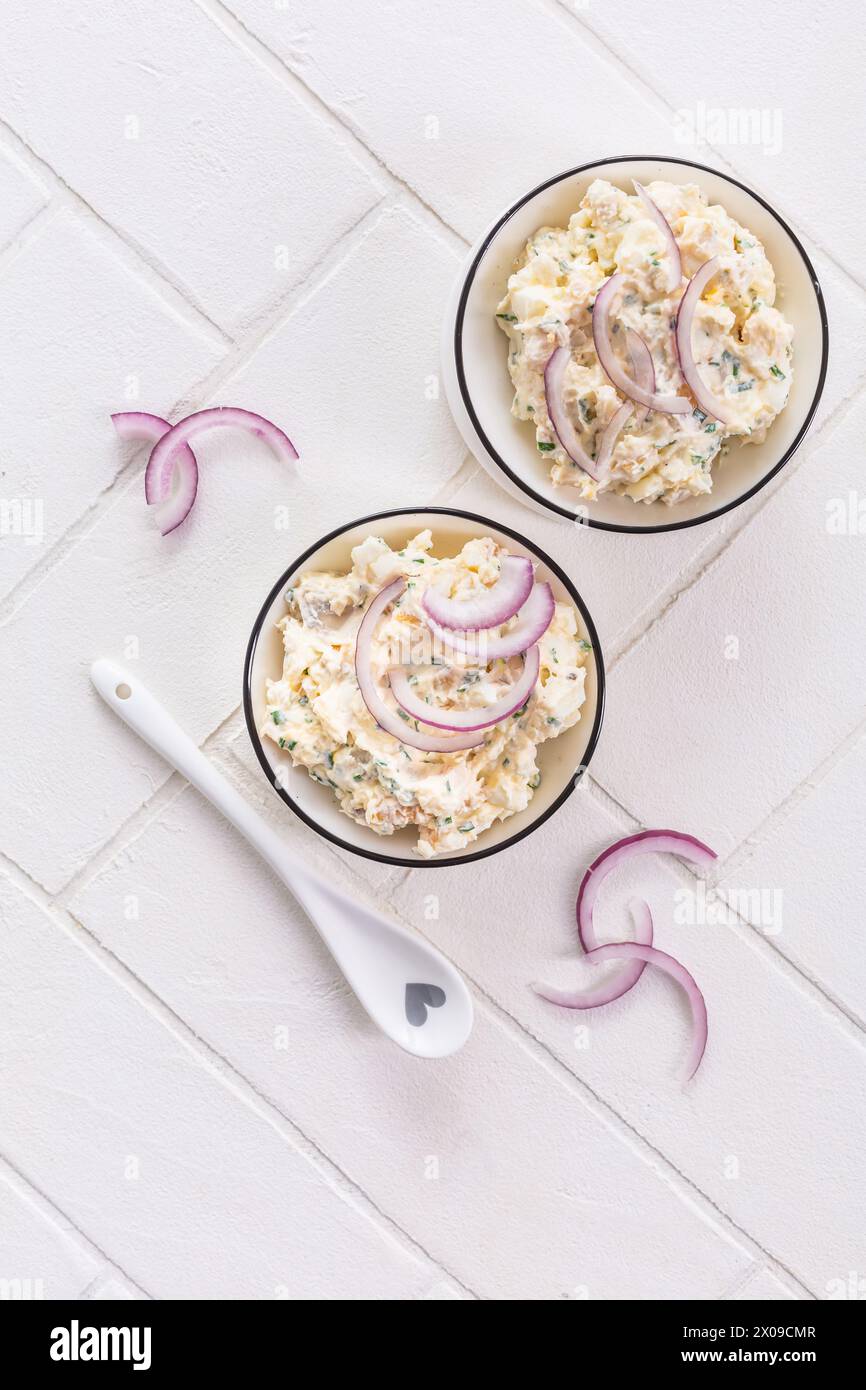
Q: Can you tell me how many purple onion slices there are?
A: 15